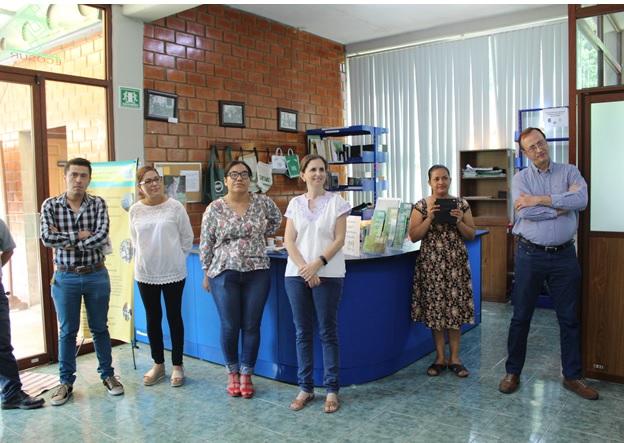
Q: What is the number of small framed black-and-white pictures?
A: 3